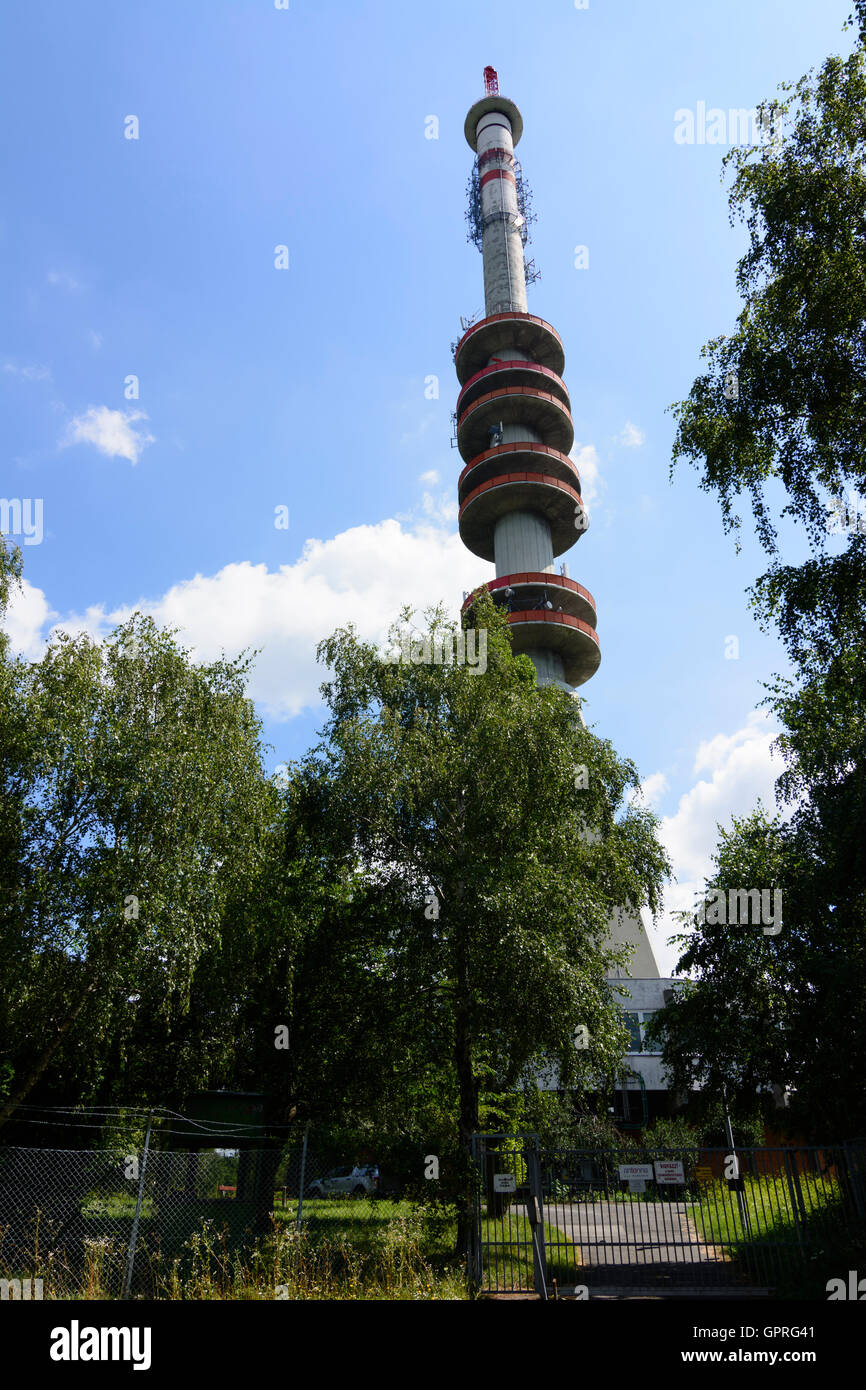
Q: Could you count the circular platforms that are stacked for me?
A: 7